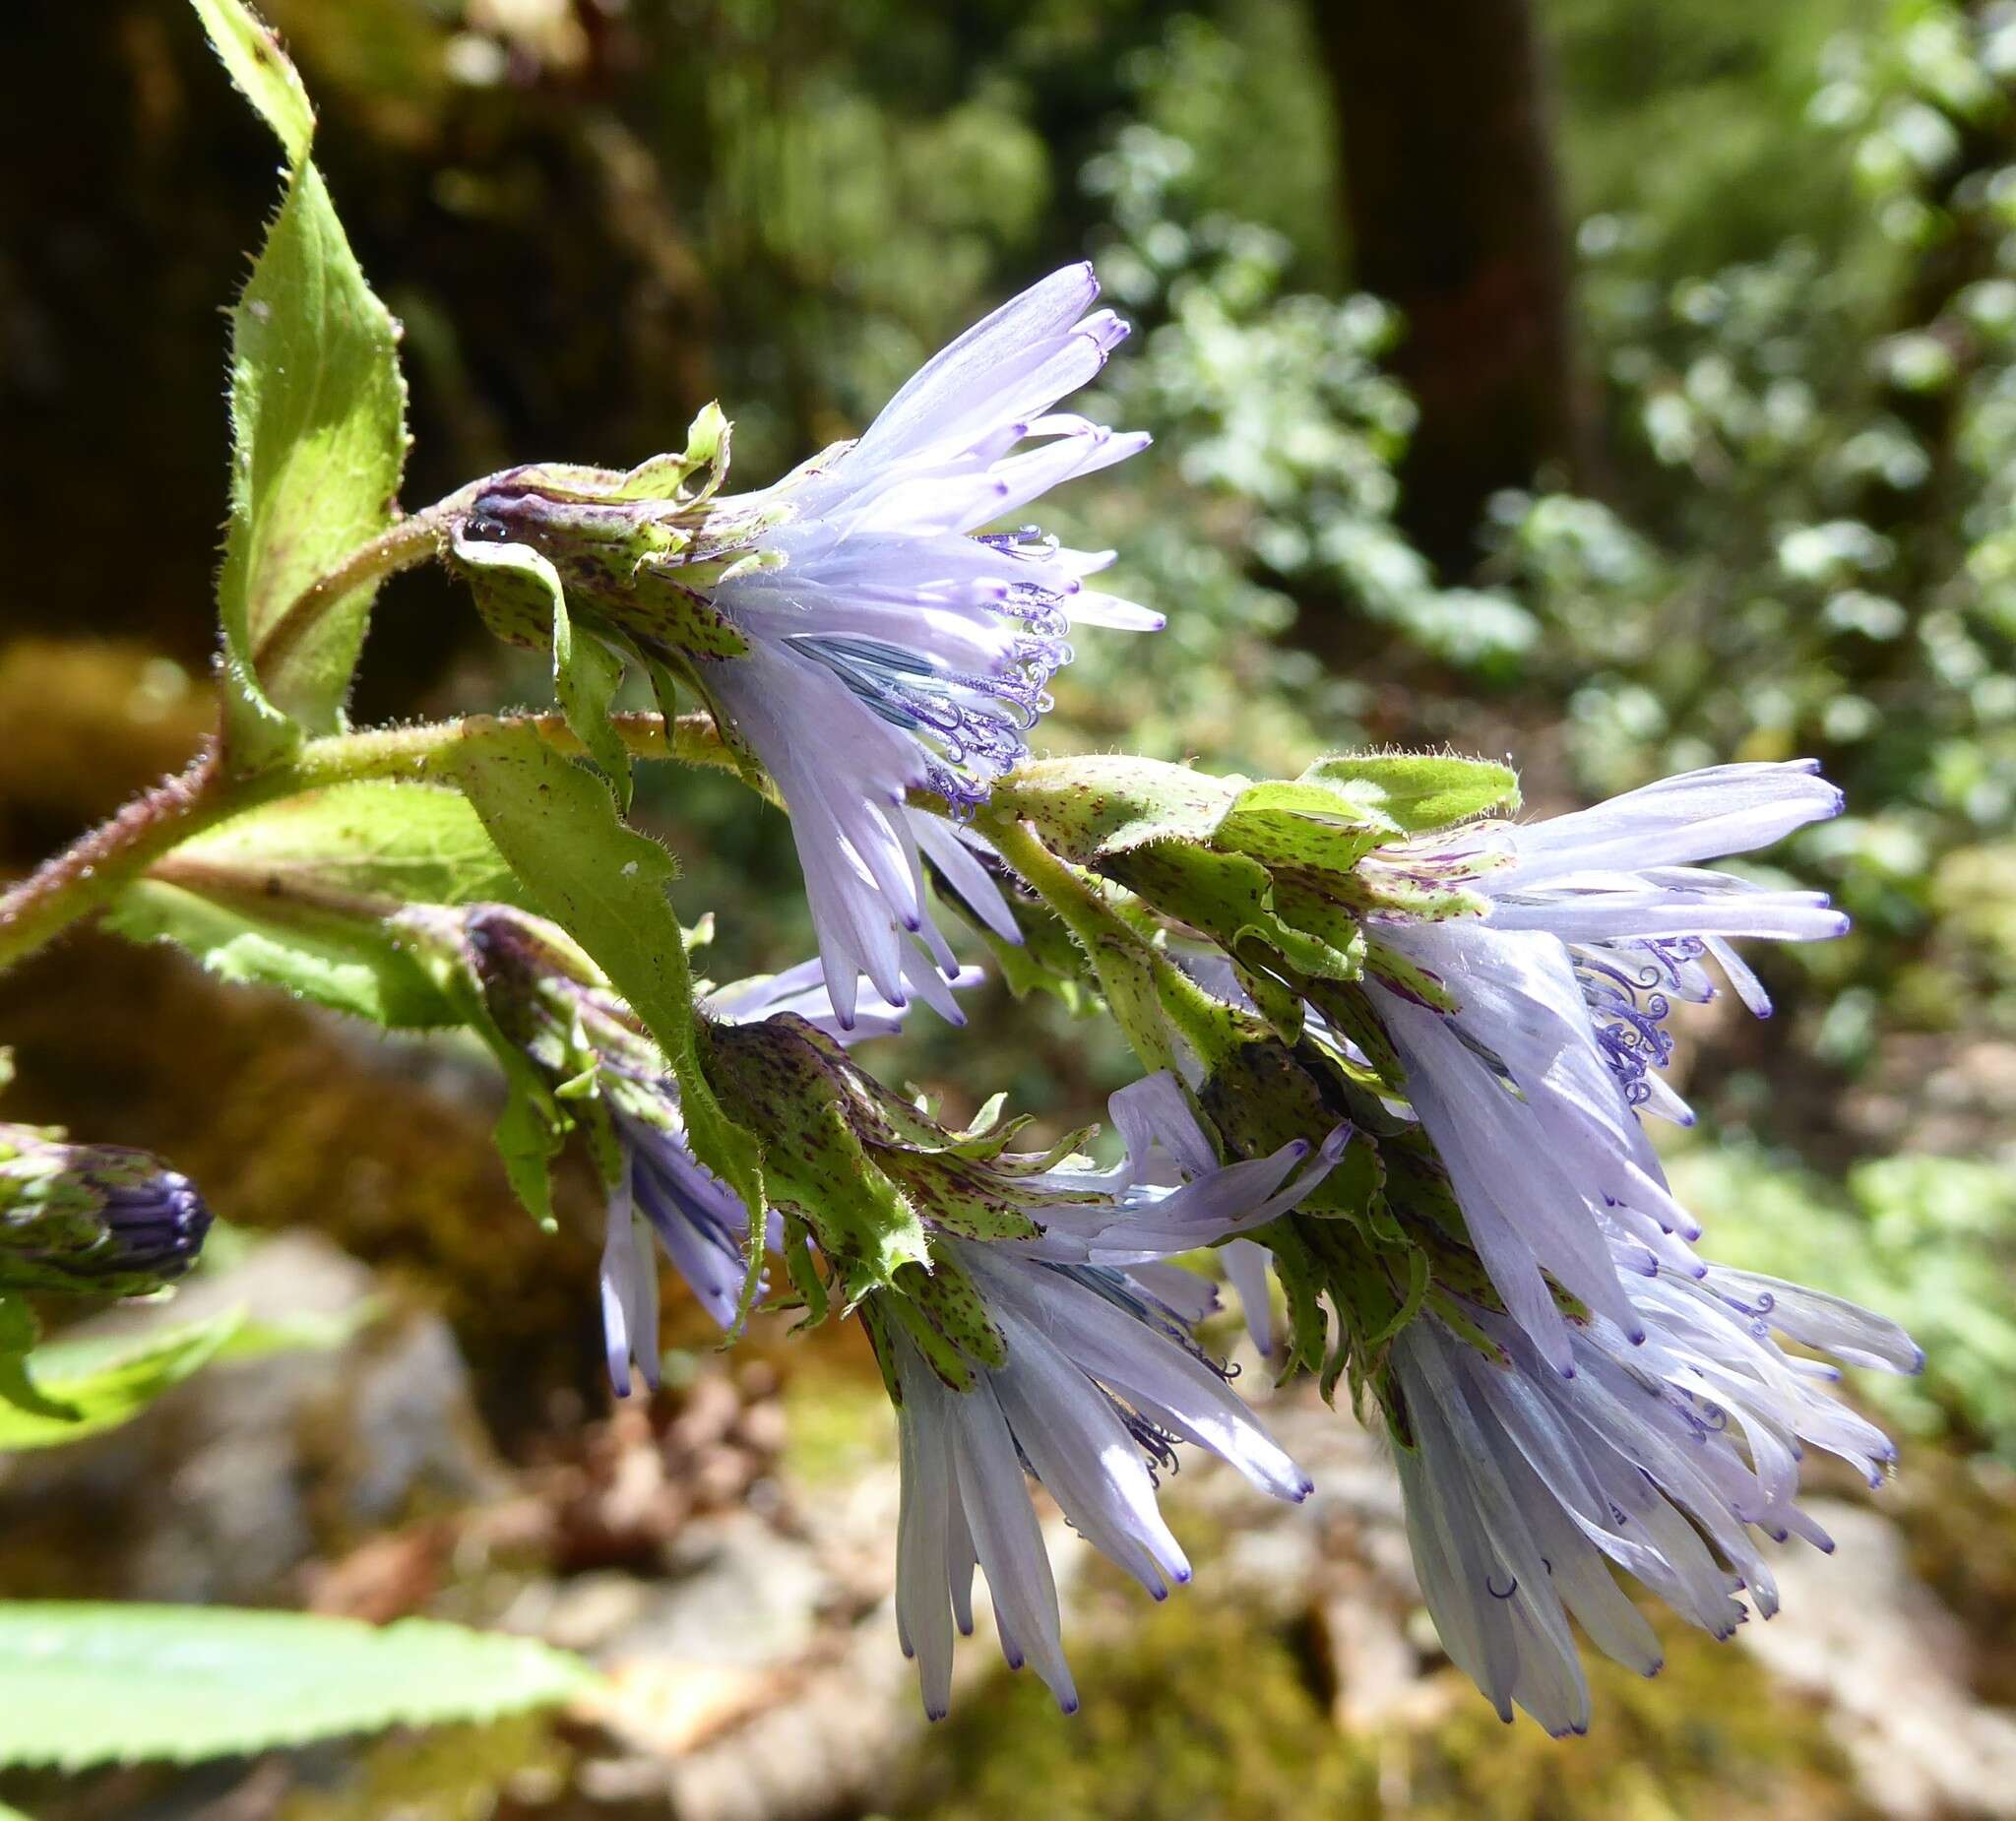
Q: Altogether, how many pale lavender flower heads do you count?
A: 5